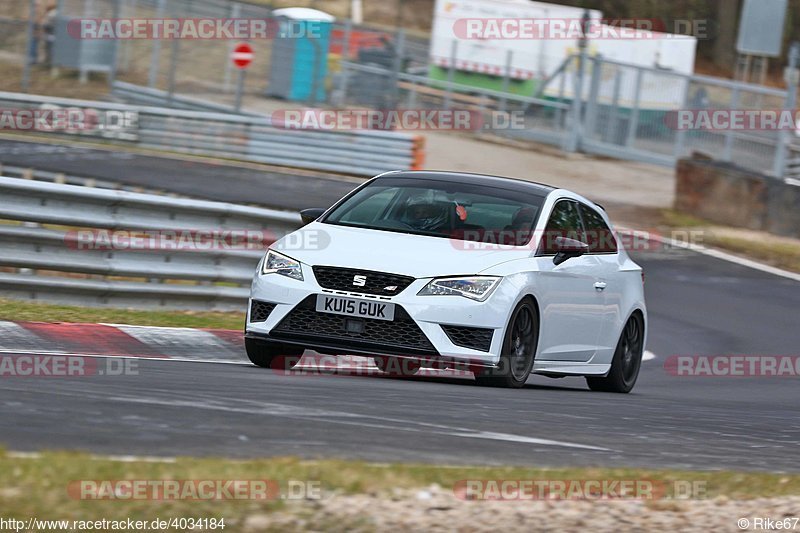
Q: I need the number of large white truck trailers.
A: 2